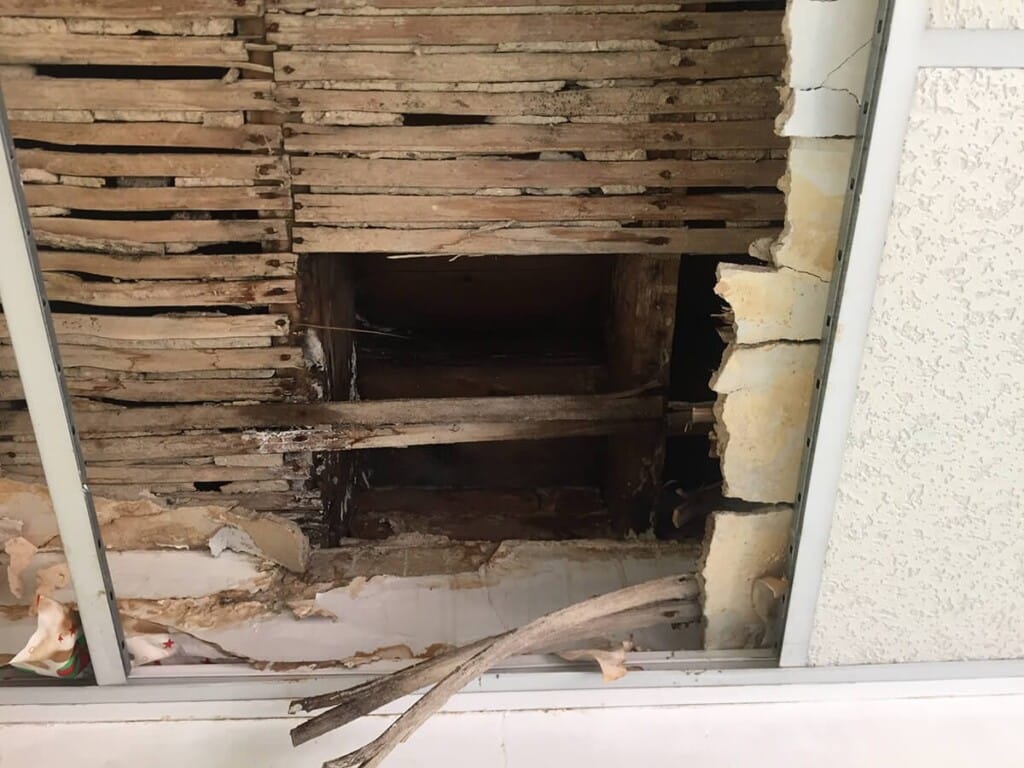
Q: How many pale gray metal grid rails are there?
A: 4